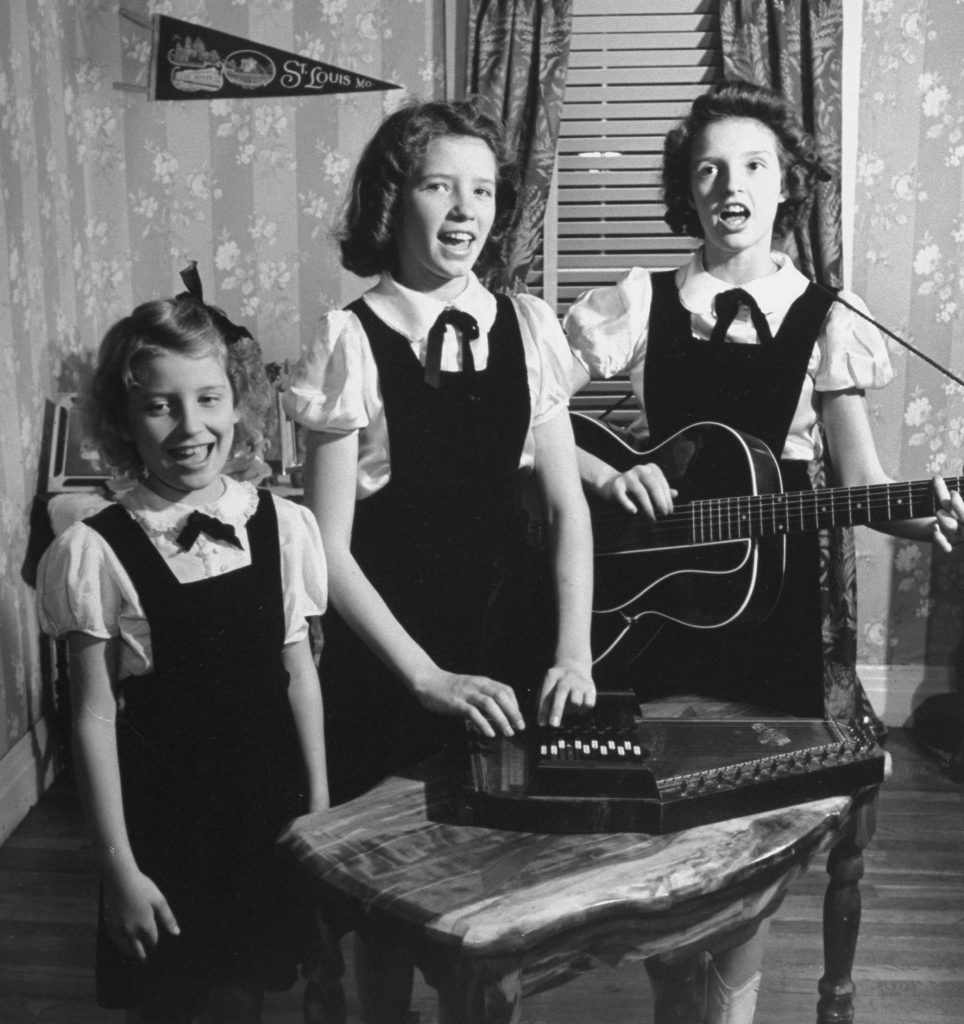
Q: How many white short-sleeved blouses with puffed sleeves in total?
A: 3